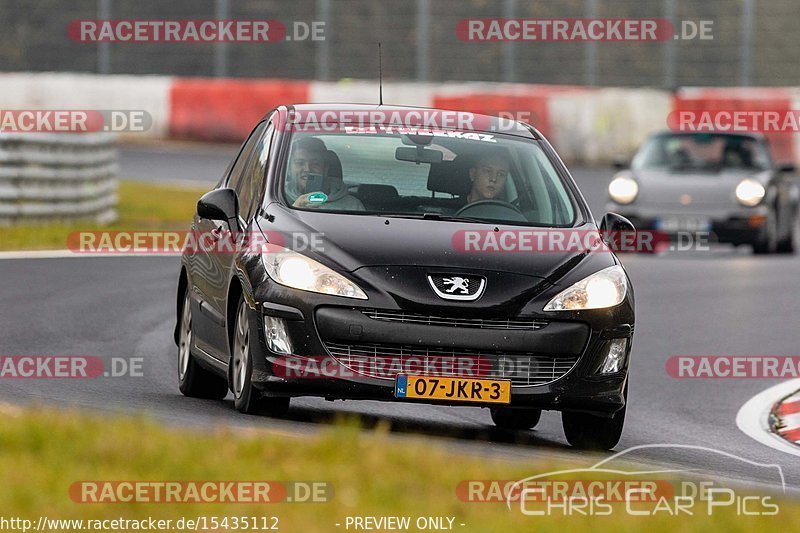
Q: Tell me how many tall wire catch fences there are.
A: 1